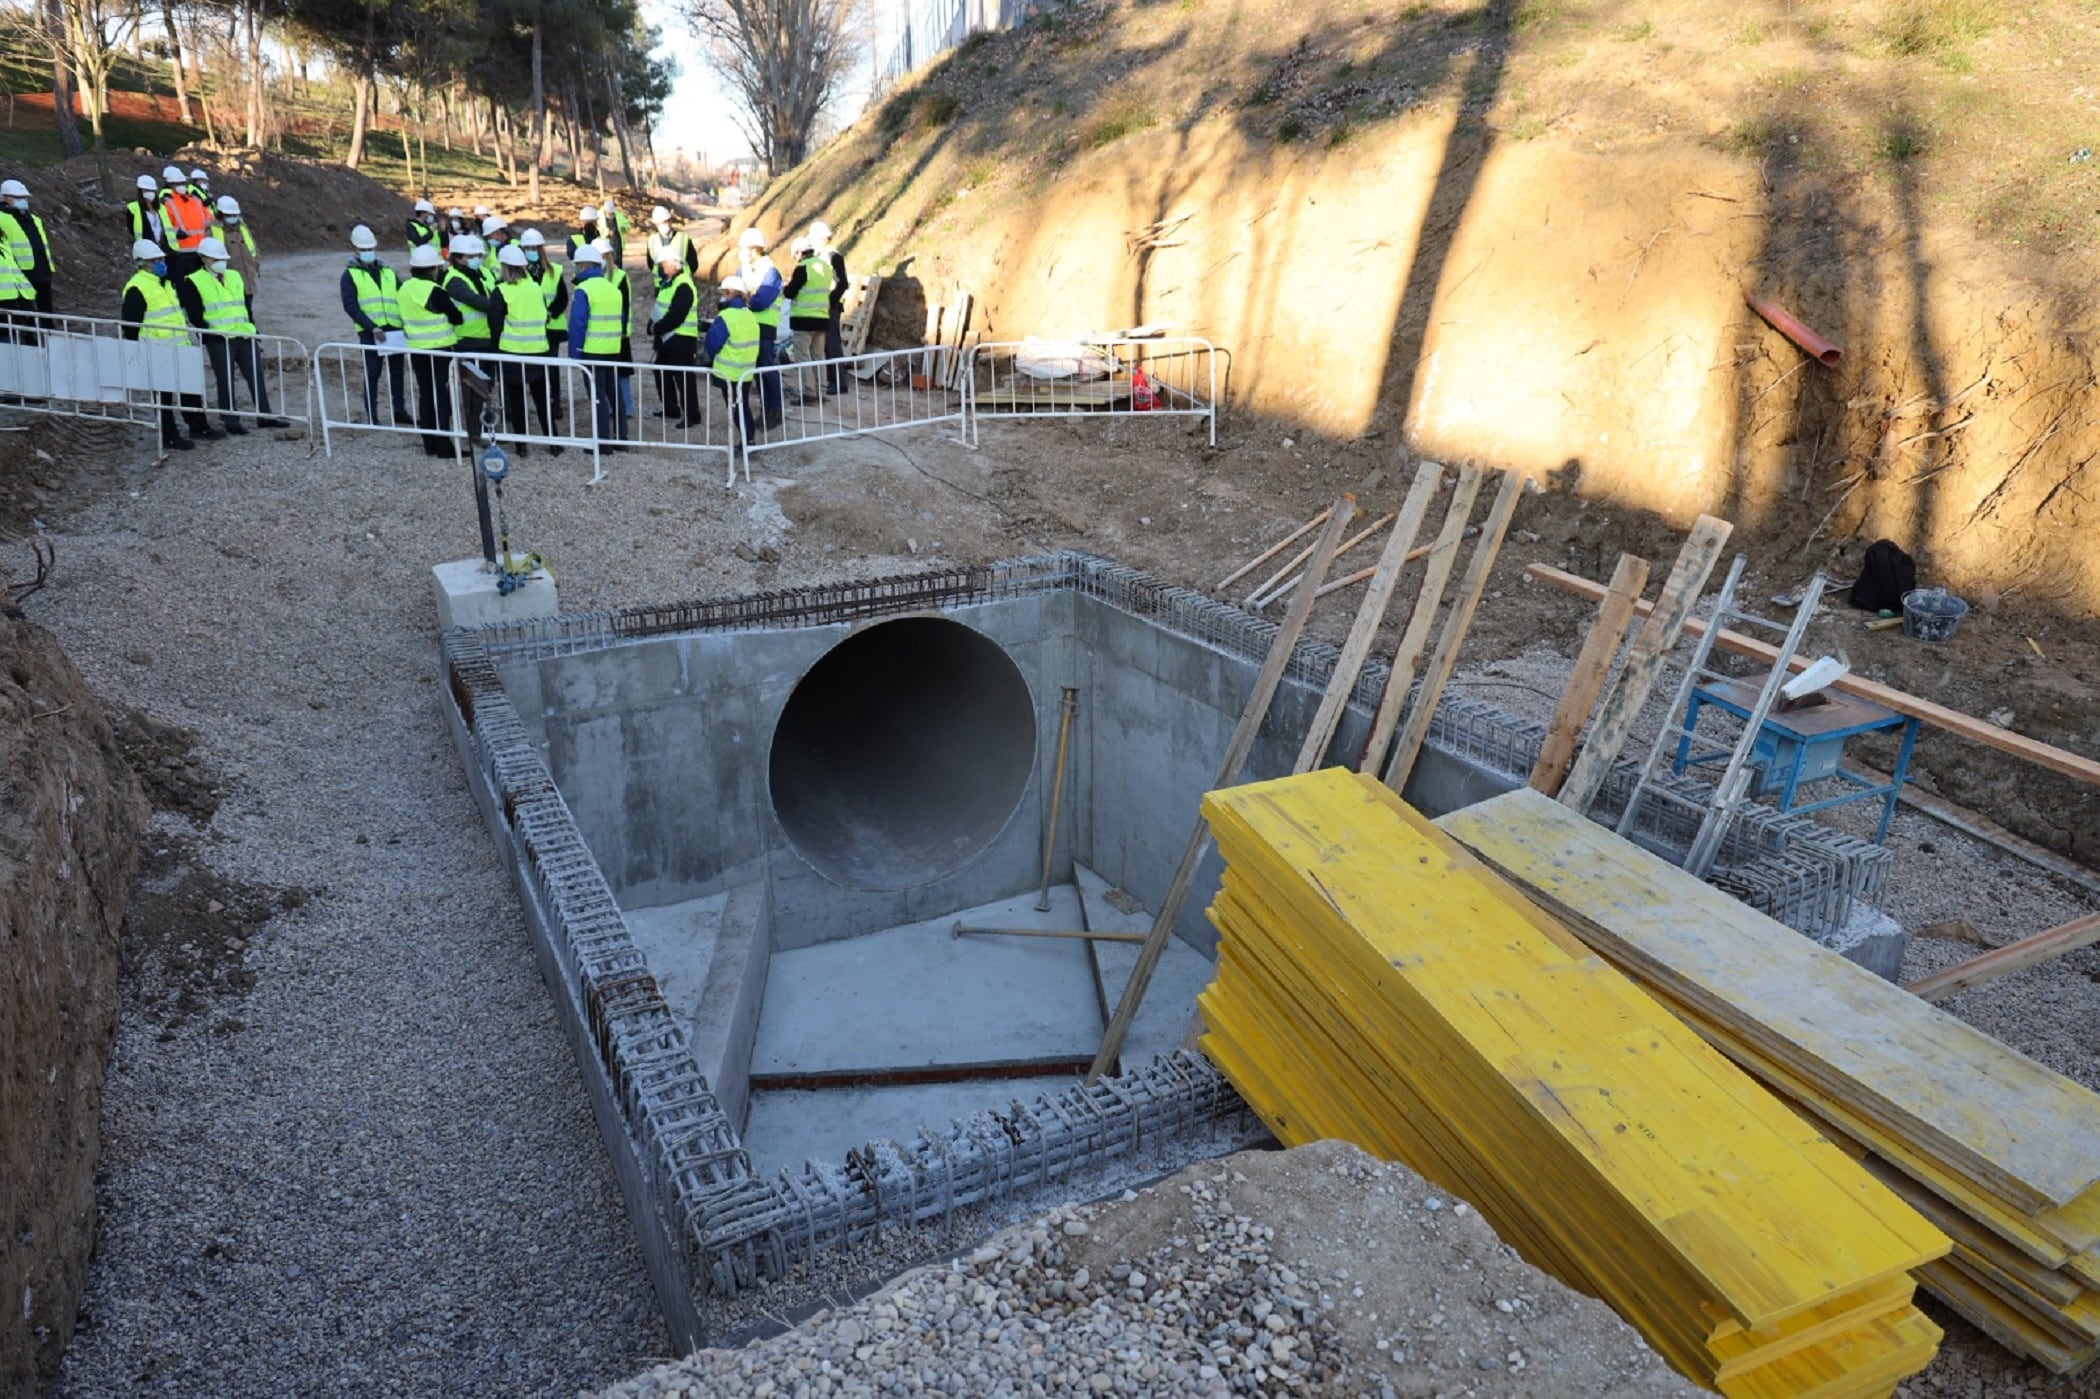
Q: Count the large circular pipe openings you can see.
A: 1